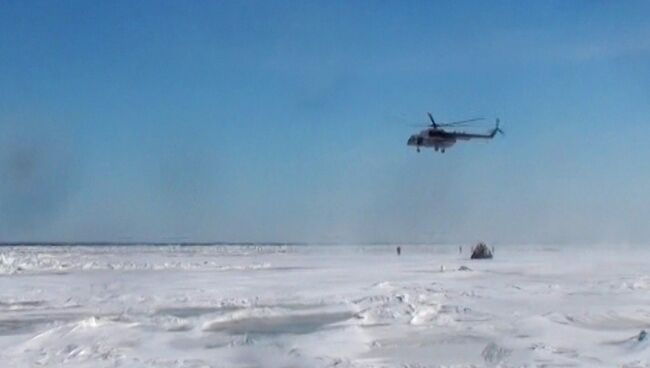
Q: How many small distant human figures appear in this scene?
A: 2